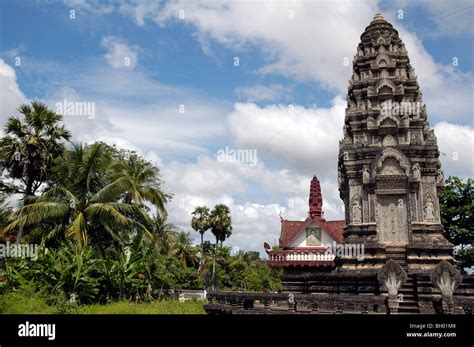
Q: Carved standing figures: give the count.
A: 2